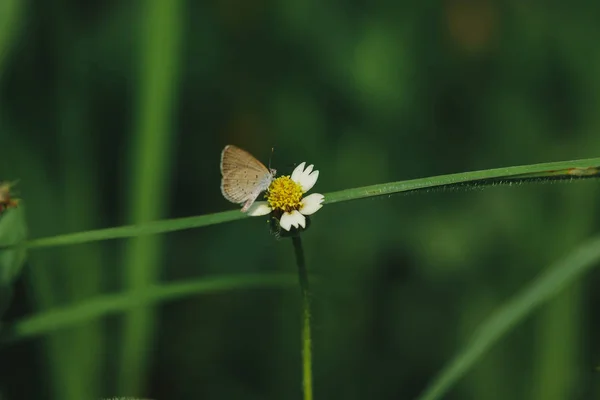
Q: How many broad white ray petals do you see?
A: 4